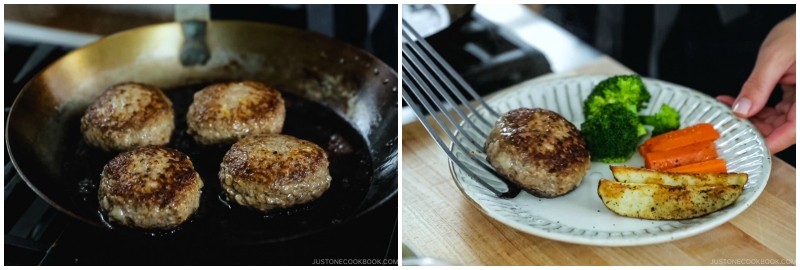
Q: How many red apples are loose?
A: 0